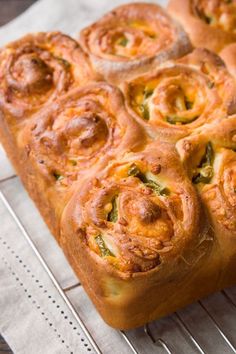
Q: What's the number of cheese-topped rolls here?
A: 7